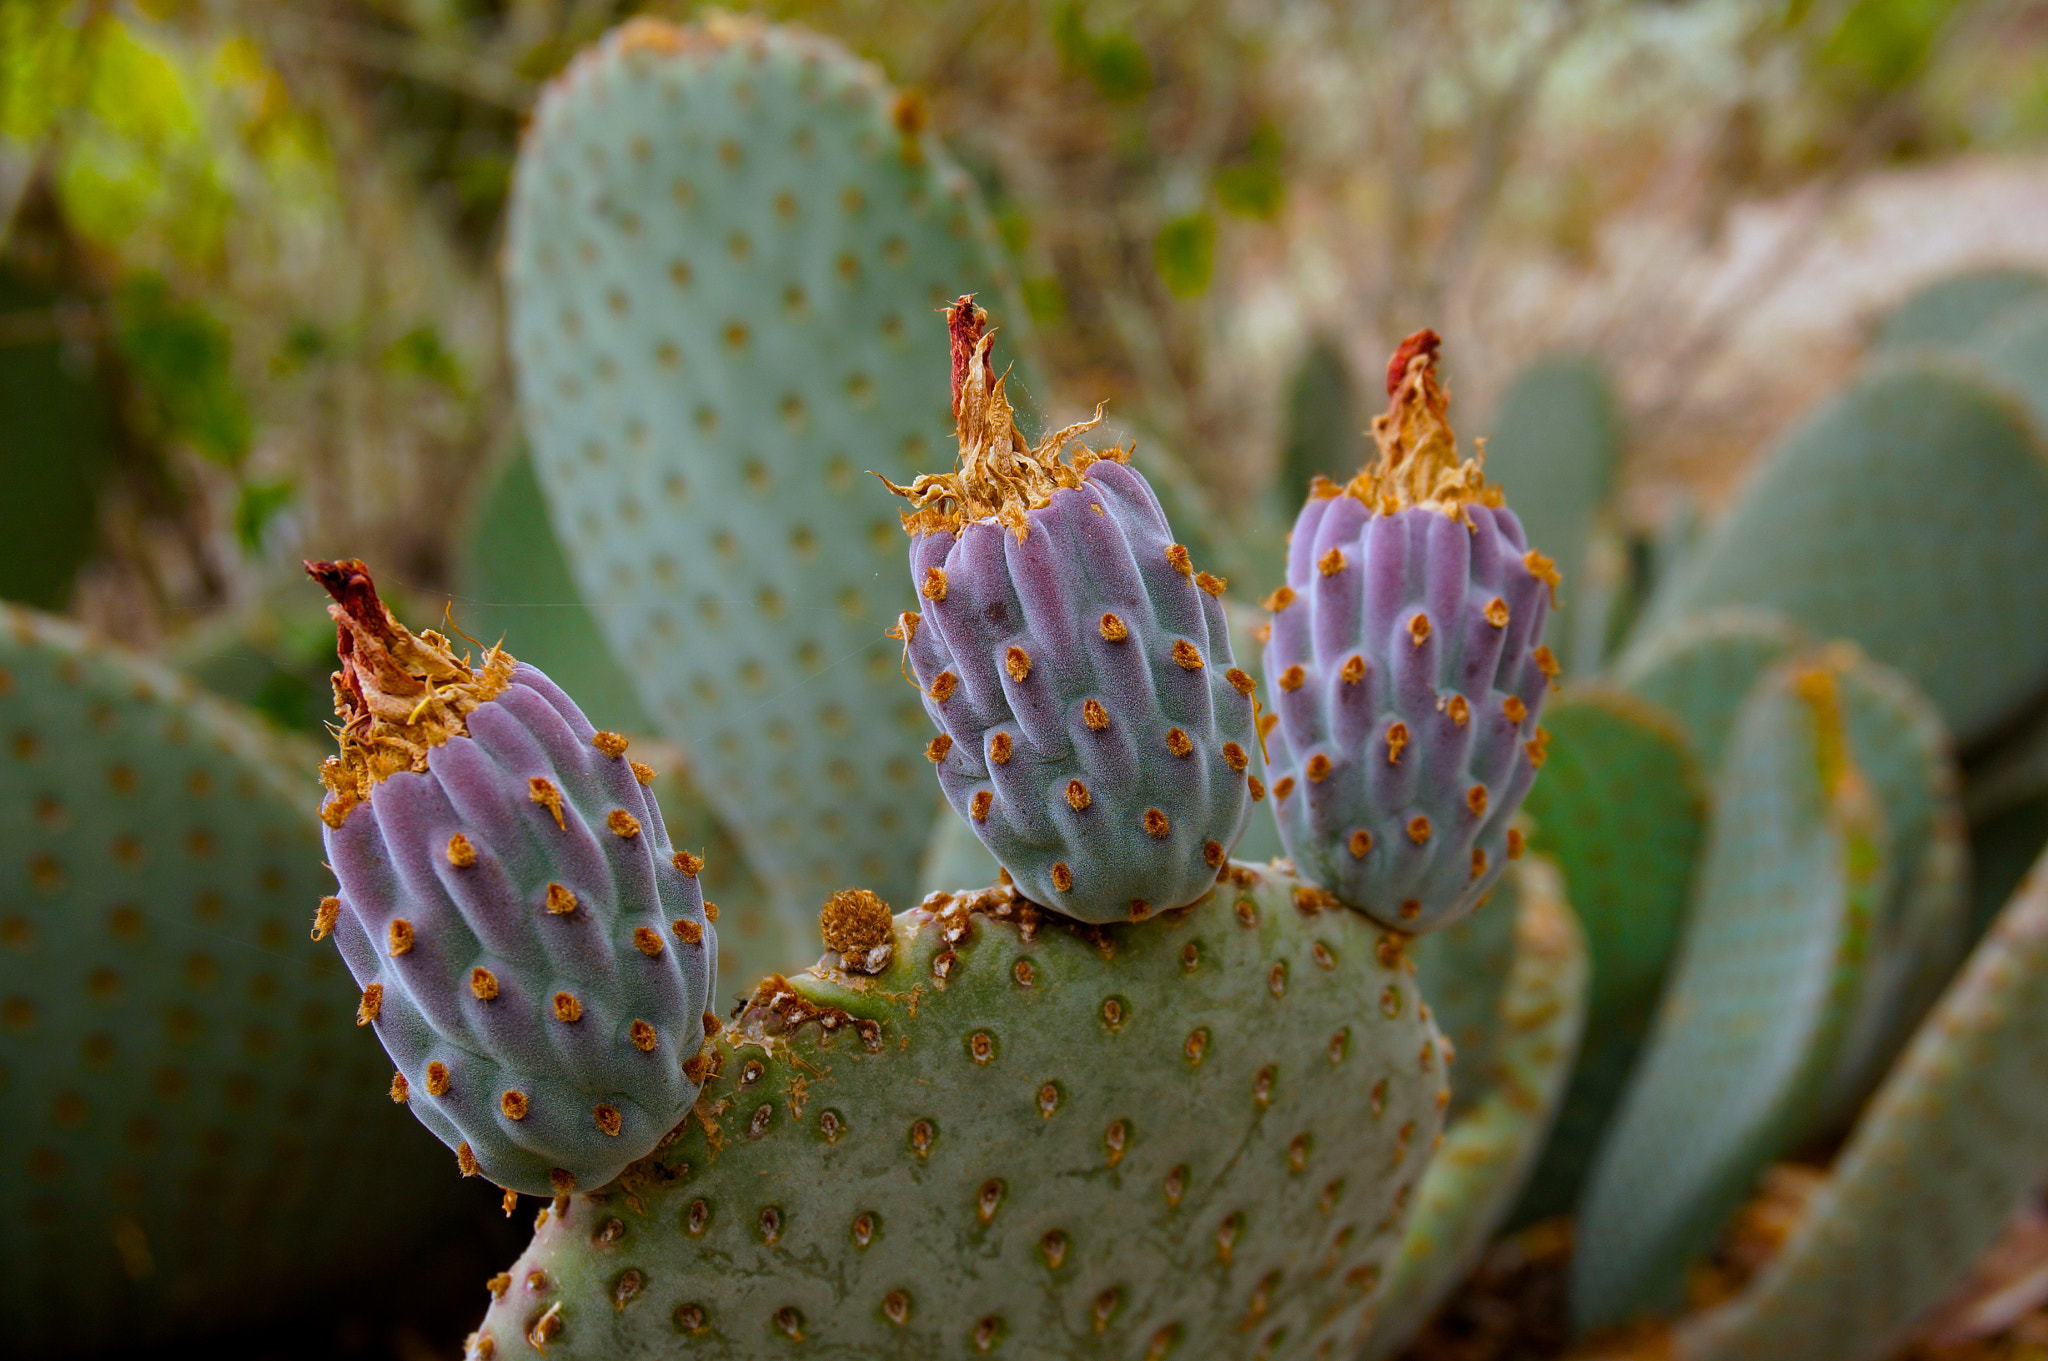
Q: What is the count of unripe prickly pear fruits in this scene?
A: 3